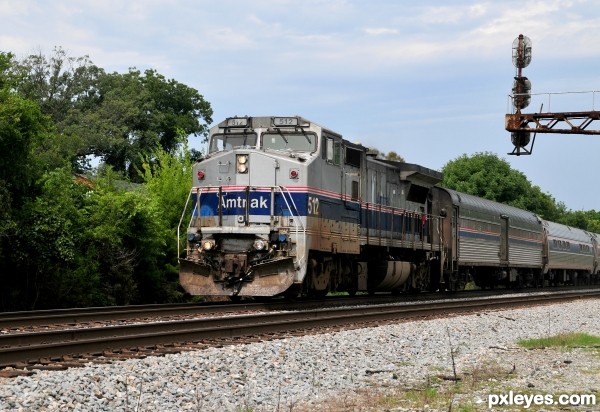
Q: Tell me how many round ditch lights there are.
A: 2